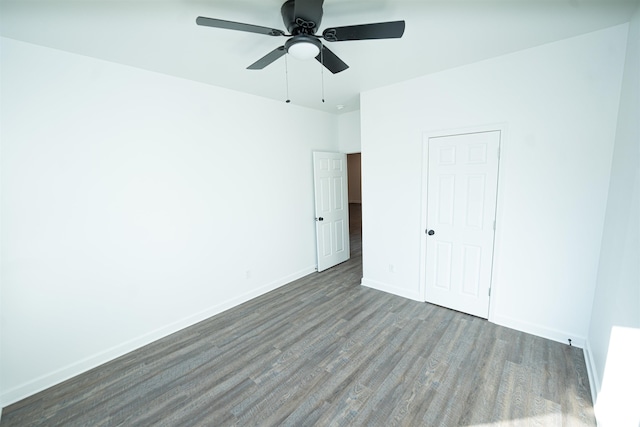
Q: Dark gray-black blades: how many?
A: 5